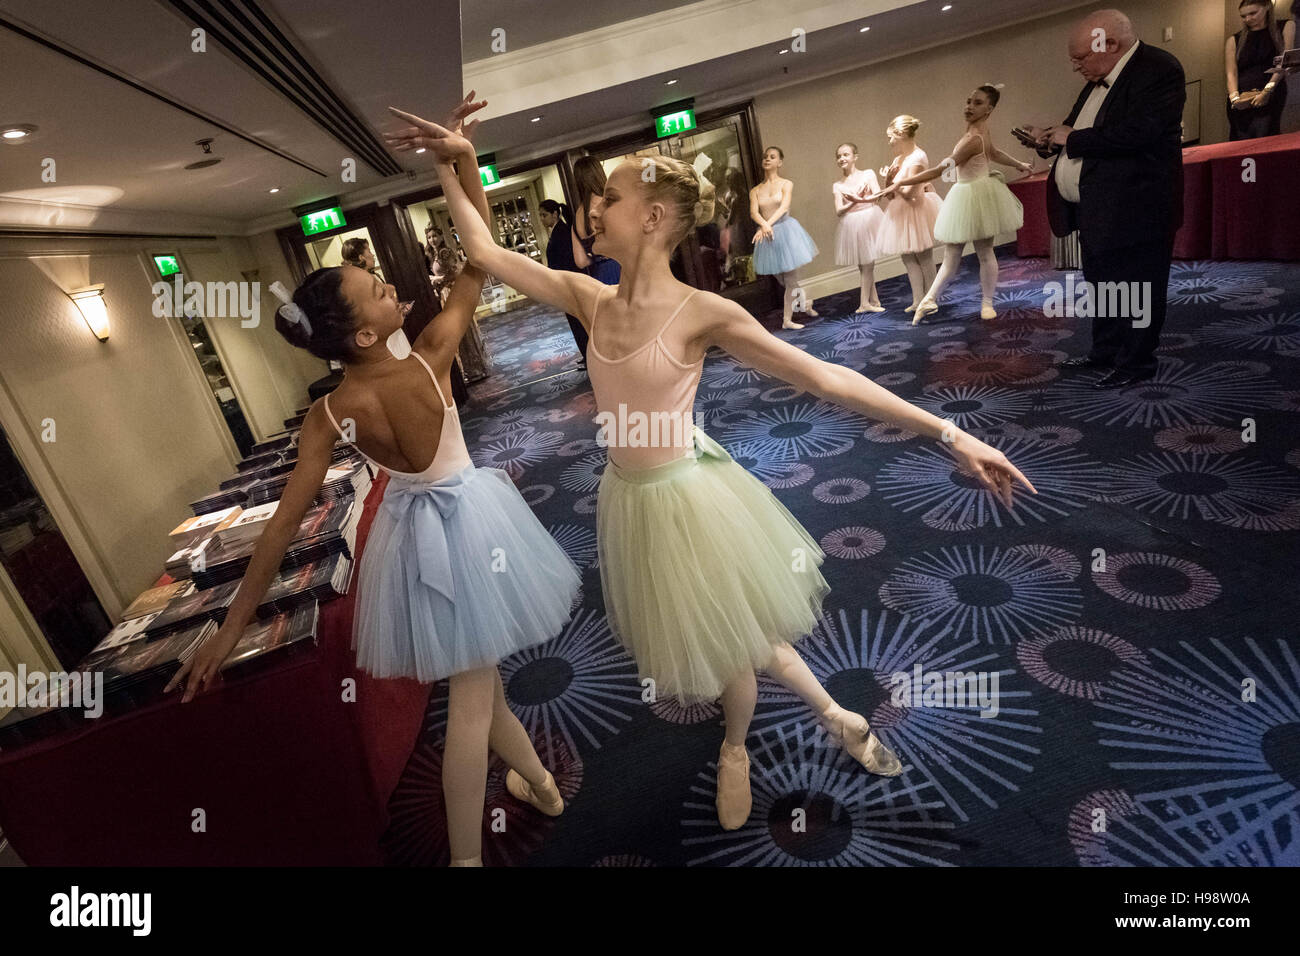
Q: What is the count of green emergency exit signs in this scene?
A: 4